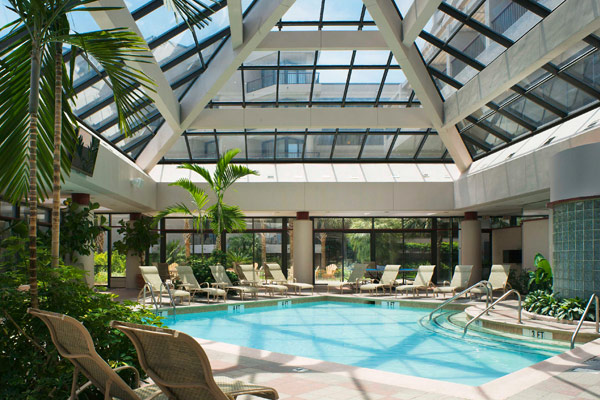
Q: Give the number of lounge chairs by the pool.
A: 12